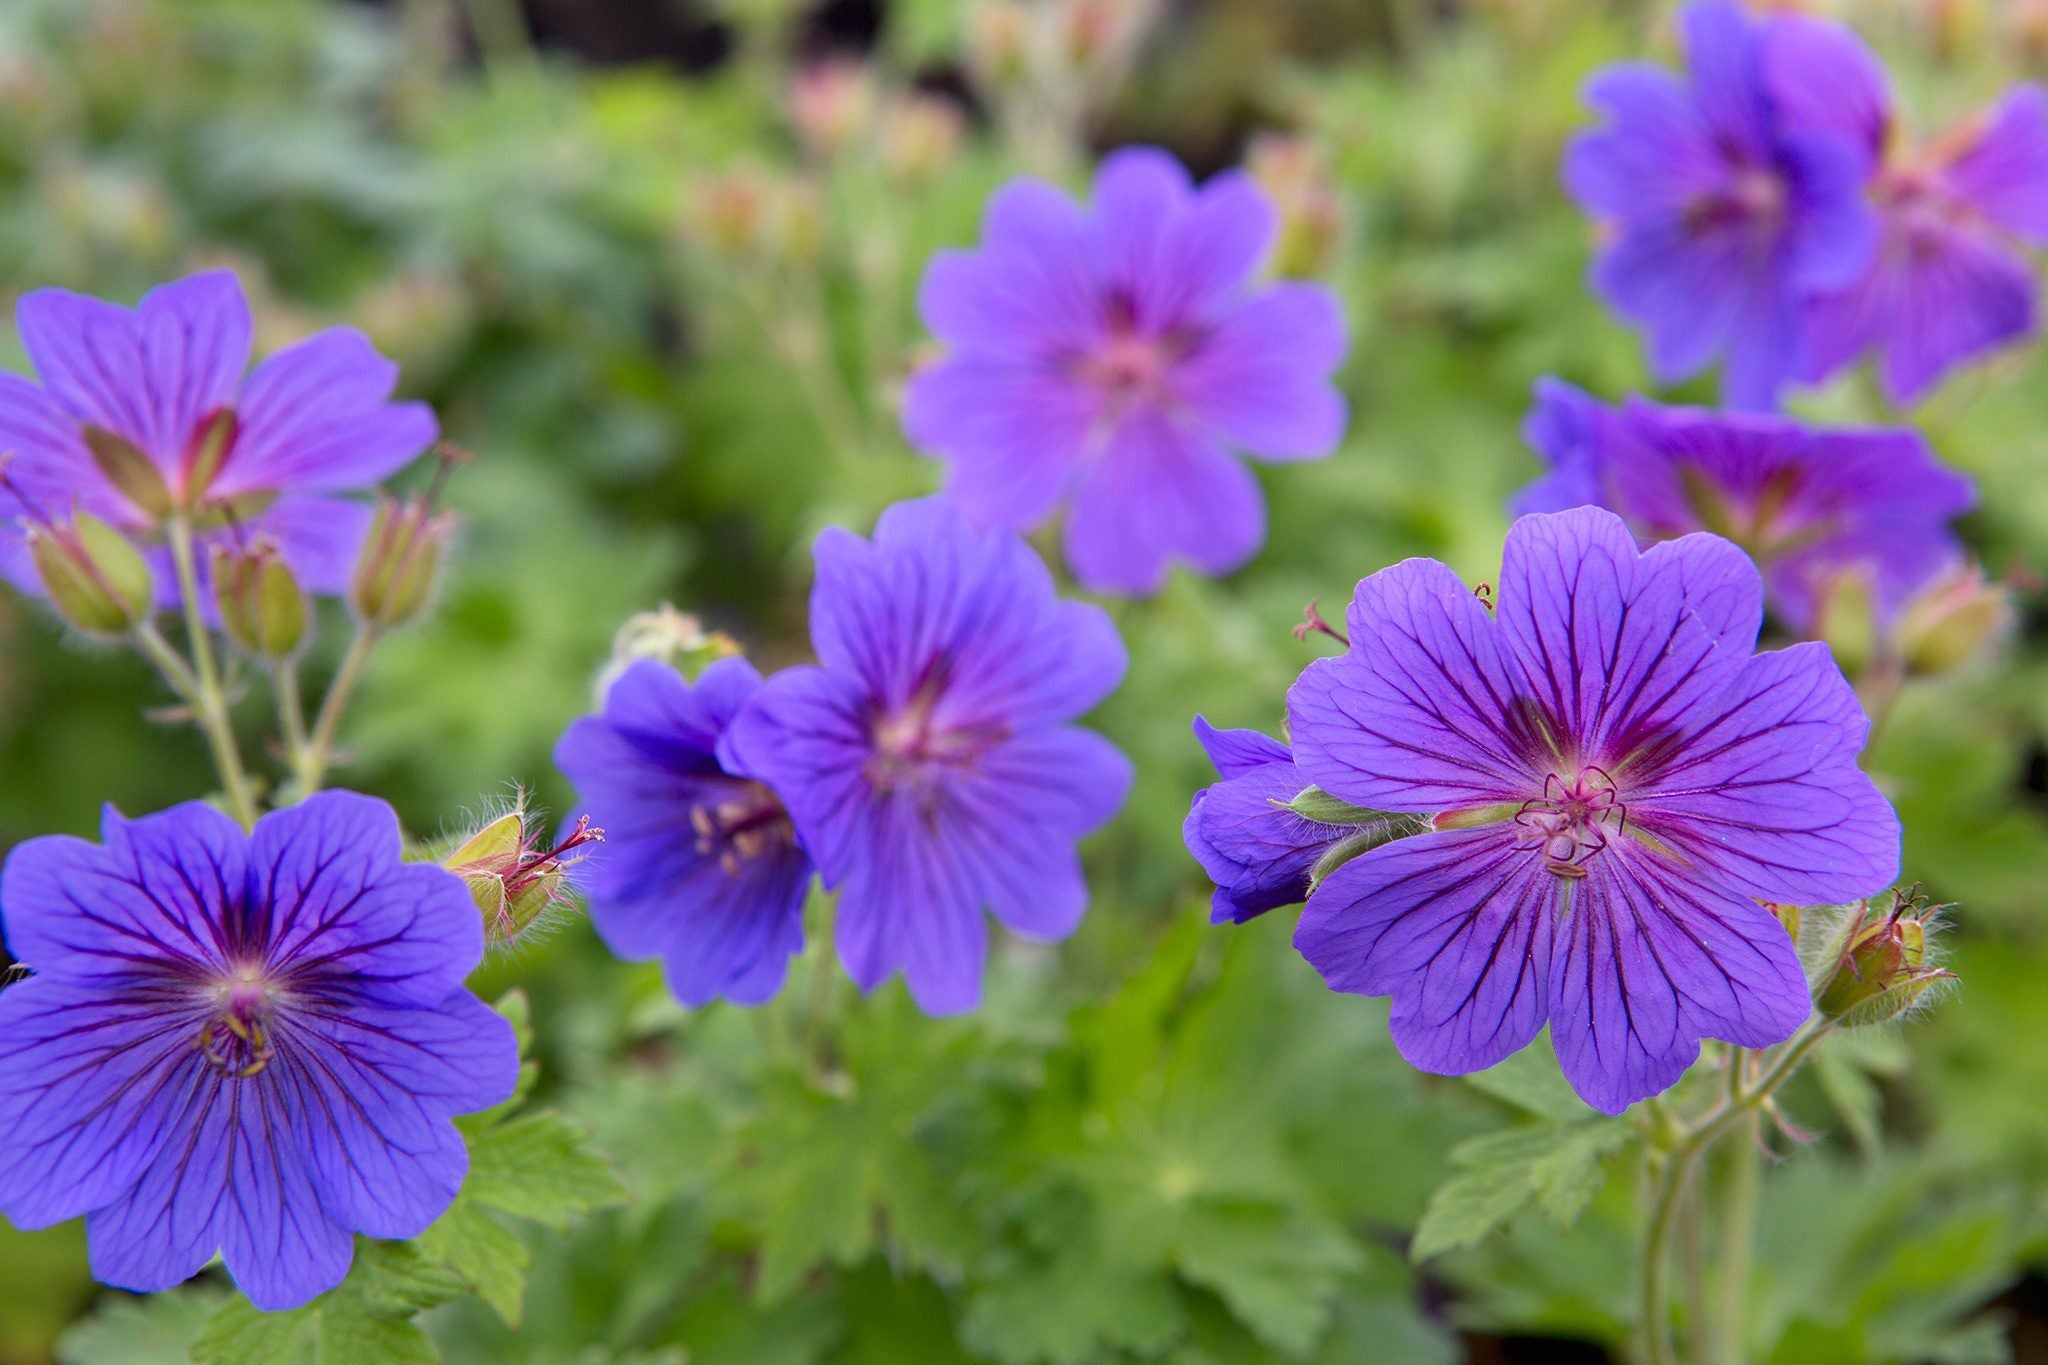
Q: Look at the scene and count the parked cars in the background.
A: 0